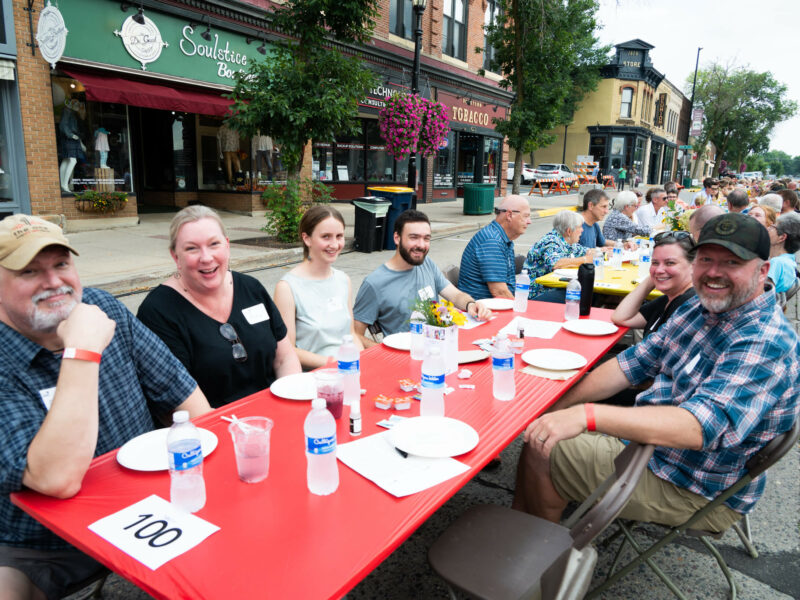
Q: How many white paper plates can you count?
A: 8